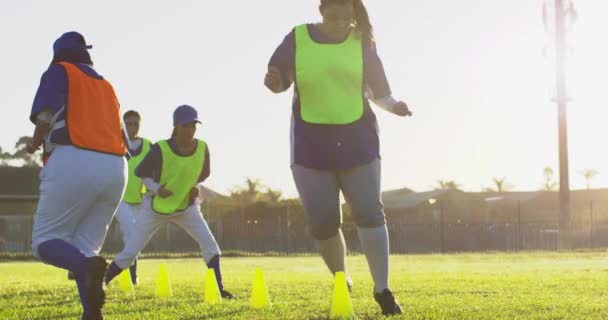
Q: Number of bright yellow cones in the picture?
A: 5